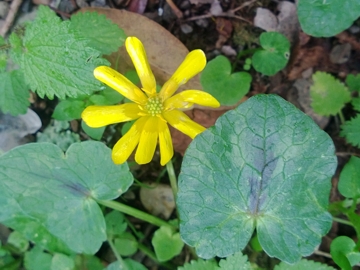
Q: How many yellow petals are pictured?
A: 9